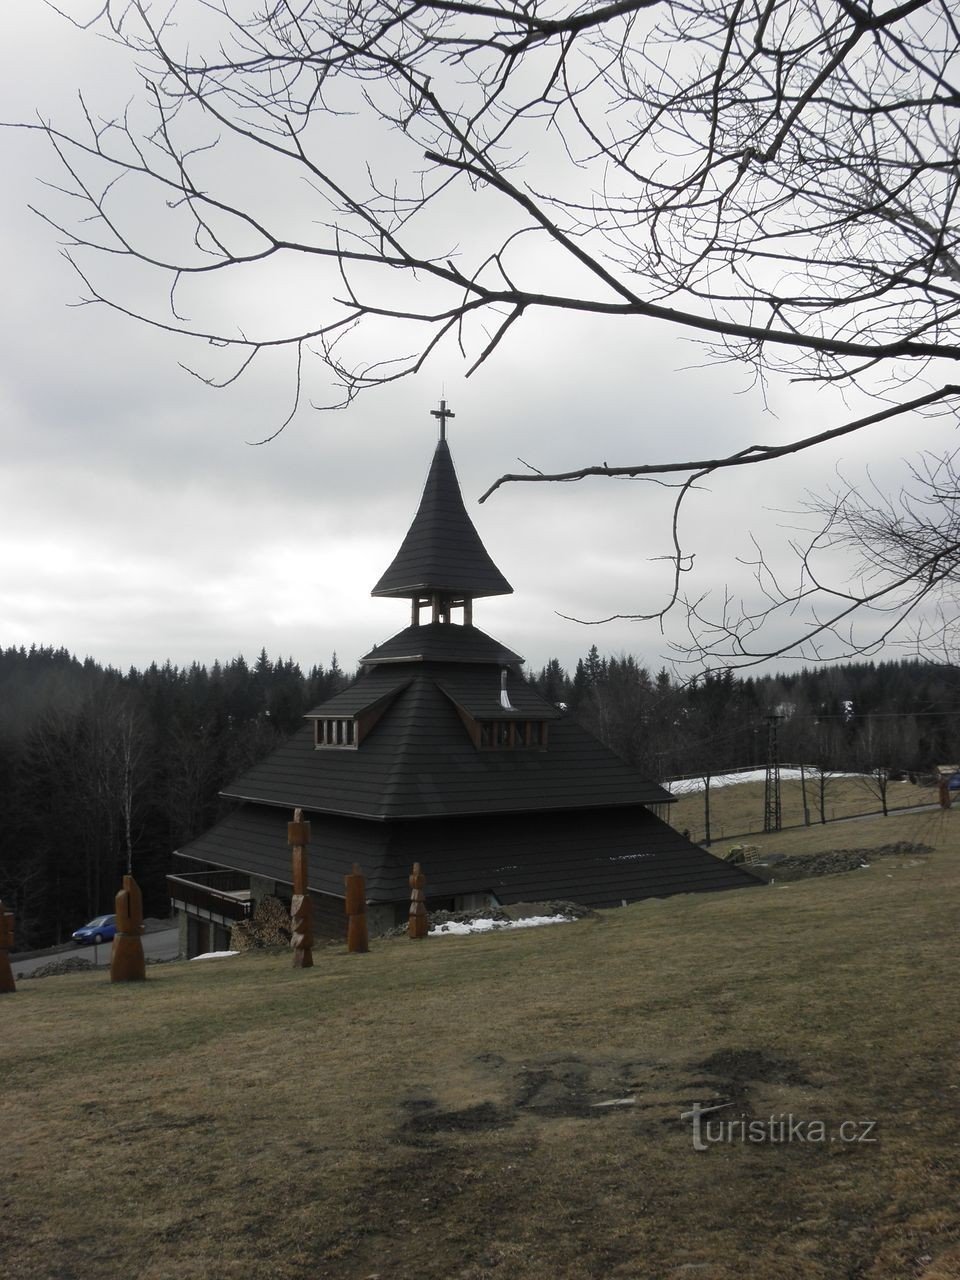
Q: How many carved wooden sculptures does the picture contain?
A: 5